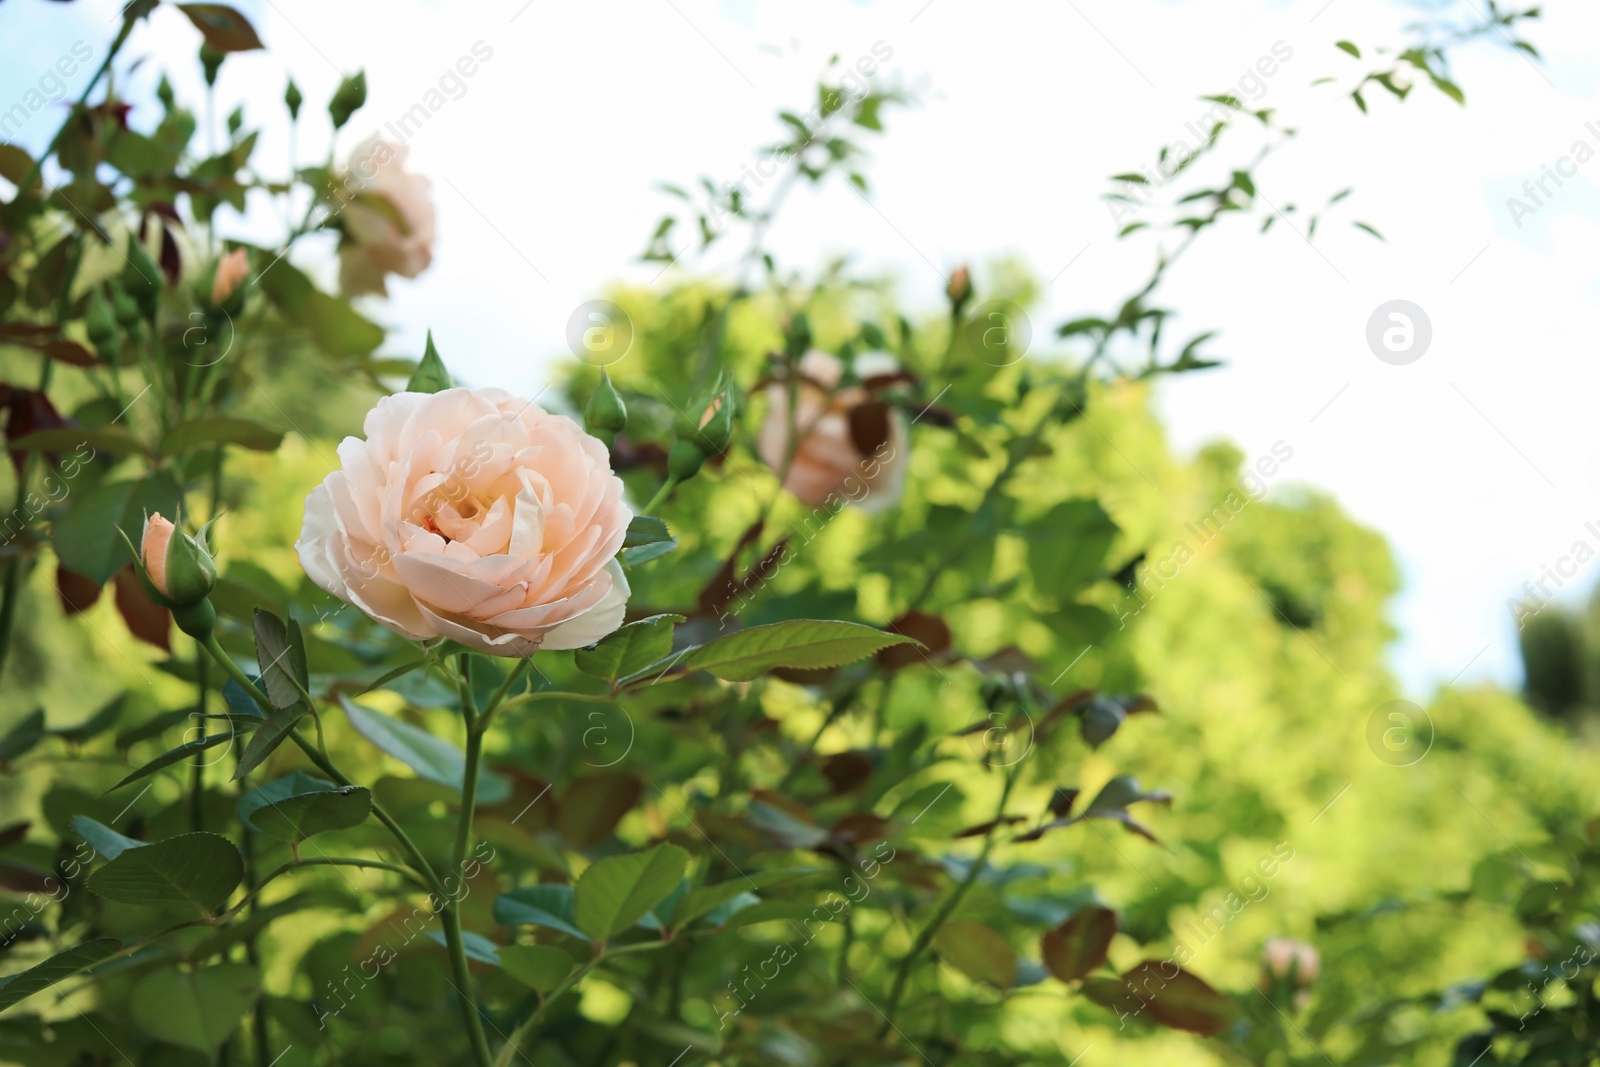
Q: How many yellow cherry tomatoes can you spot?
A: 0